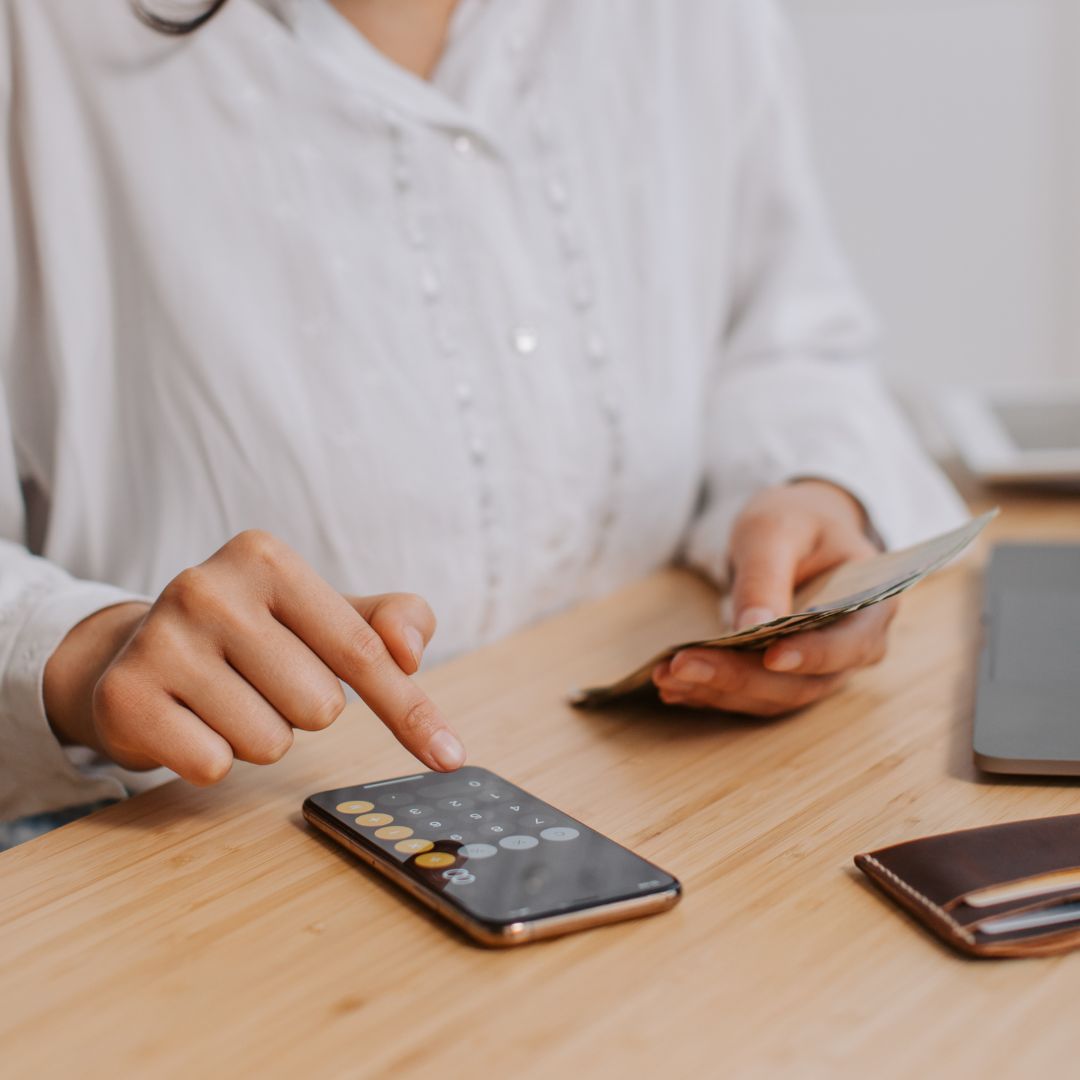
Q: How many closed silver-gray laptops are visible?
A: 1